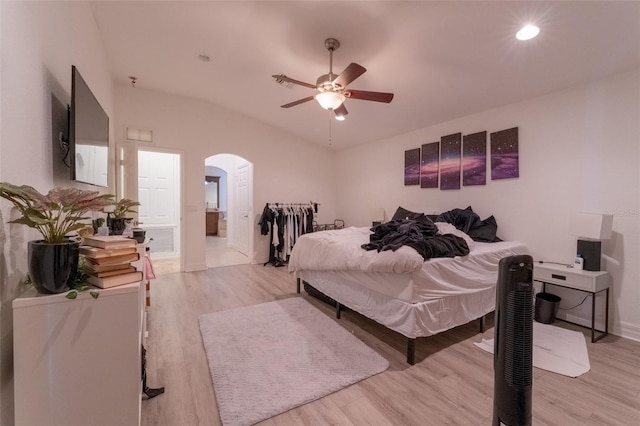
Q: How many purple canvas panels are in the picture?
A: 5